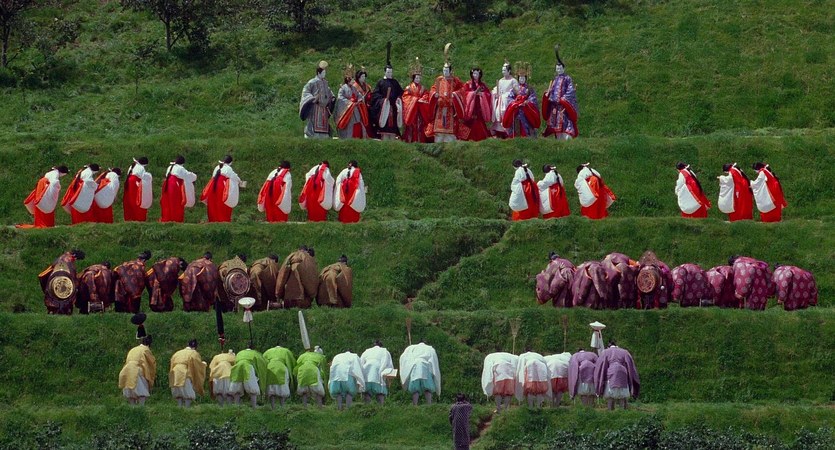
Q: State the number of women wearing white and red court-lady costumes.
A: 15